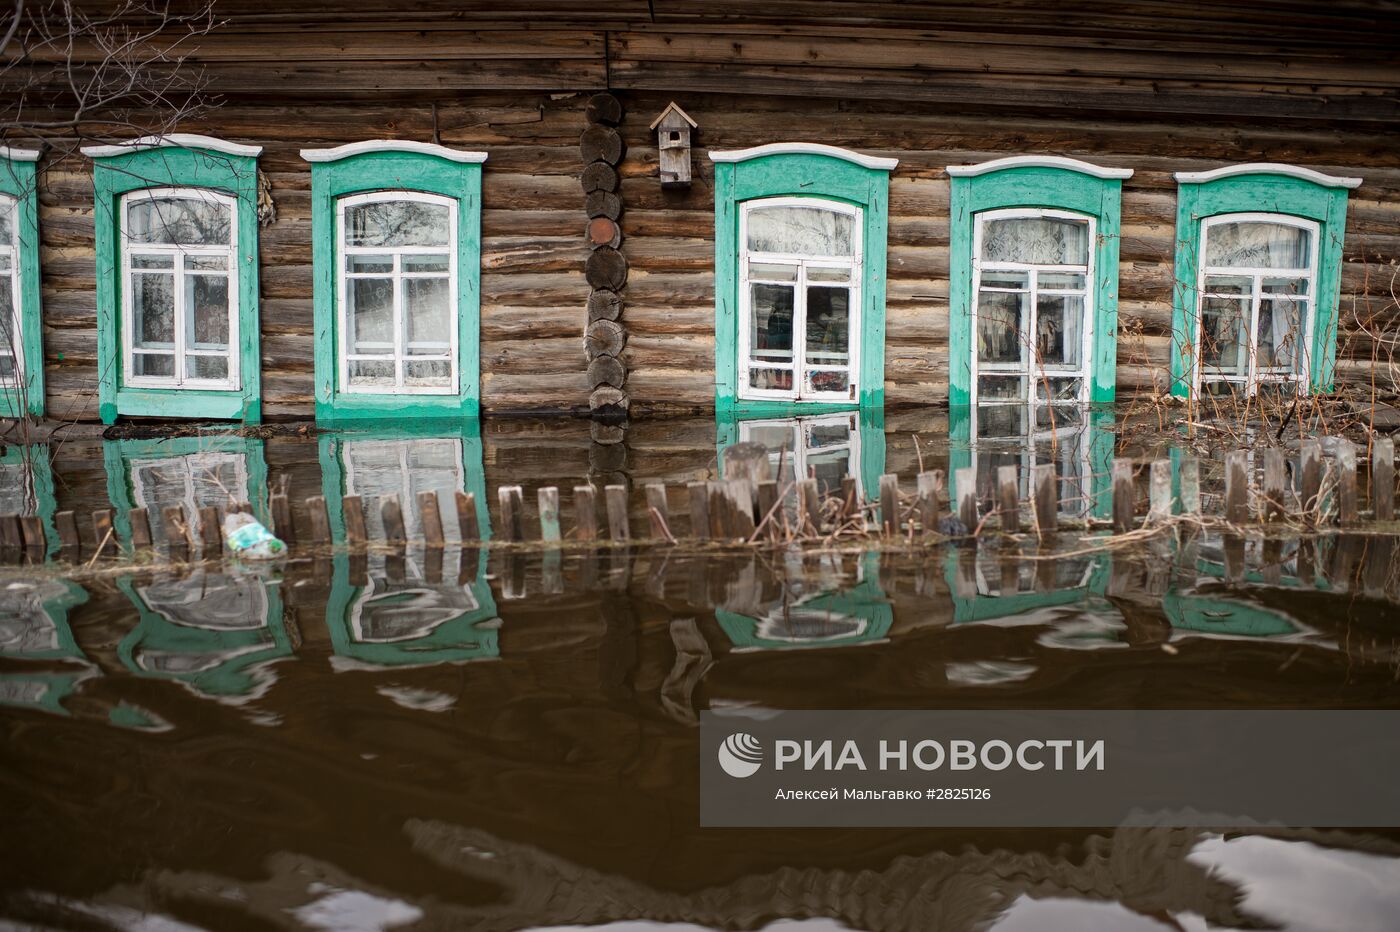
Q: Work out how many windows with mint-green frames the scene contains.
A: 6